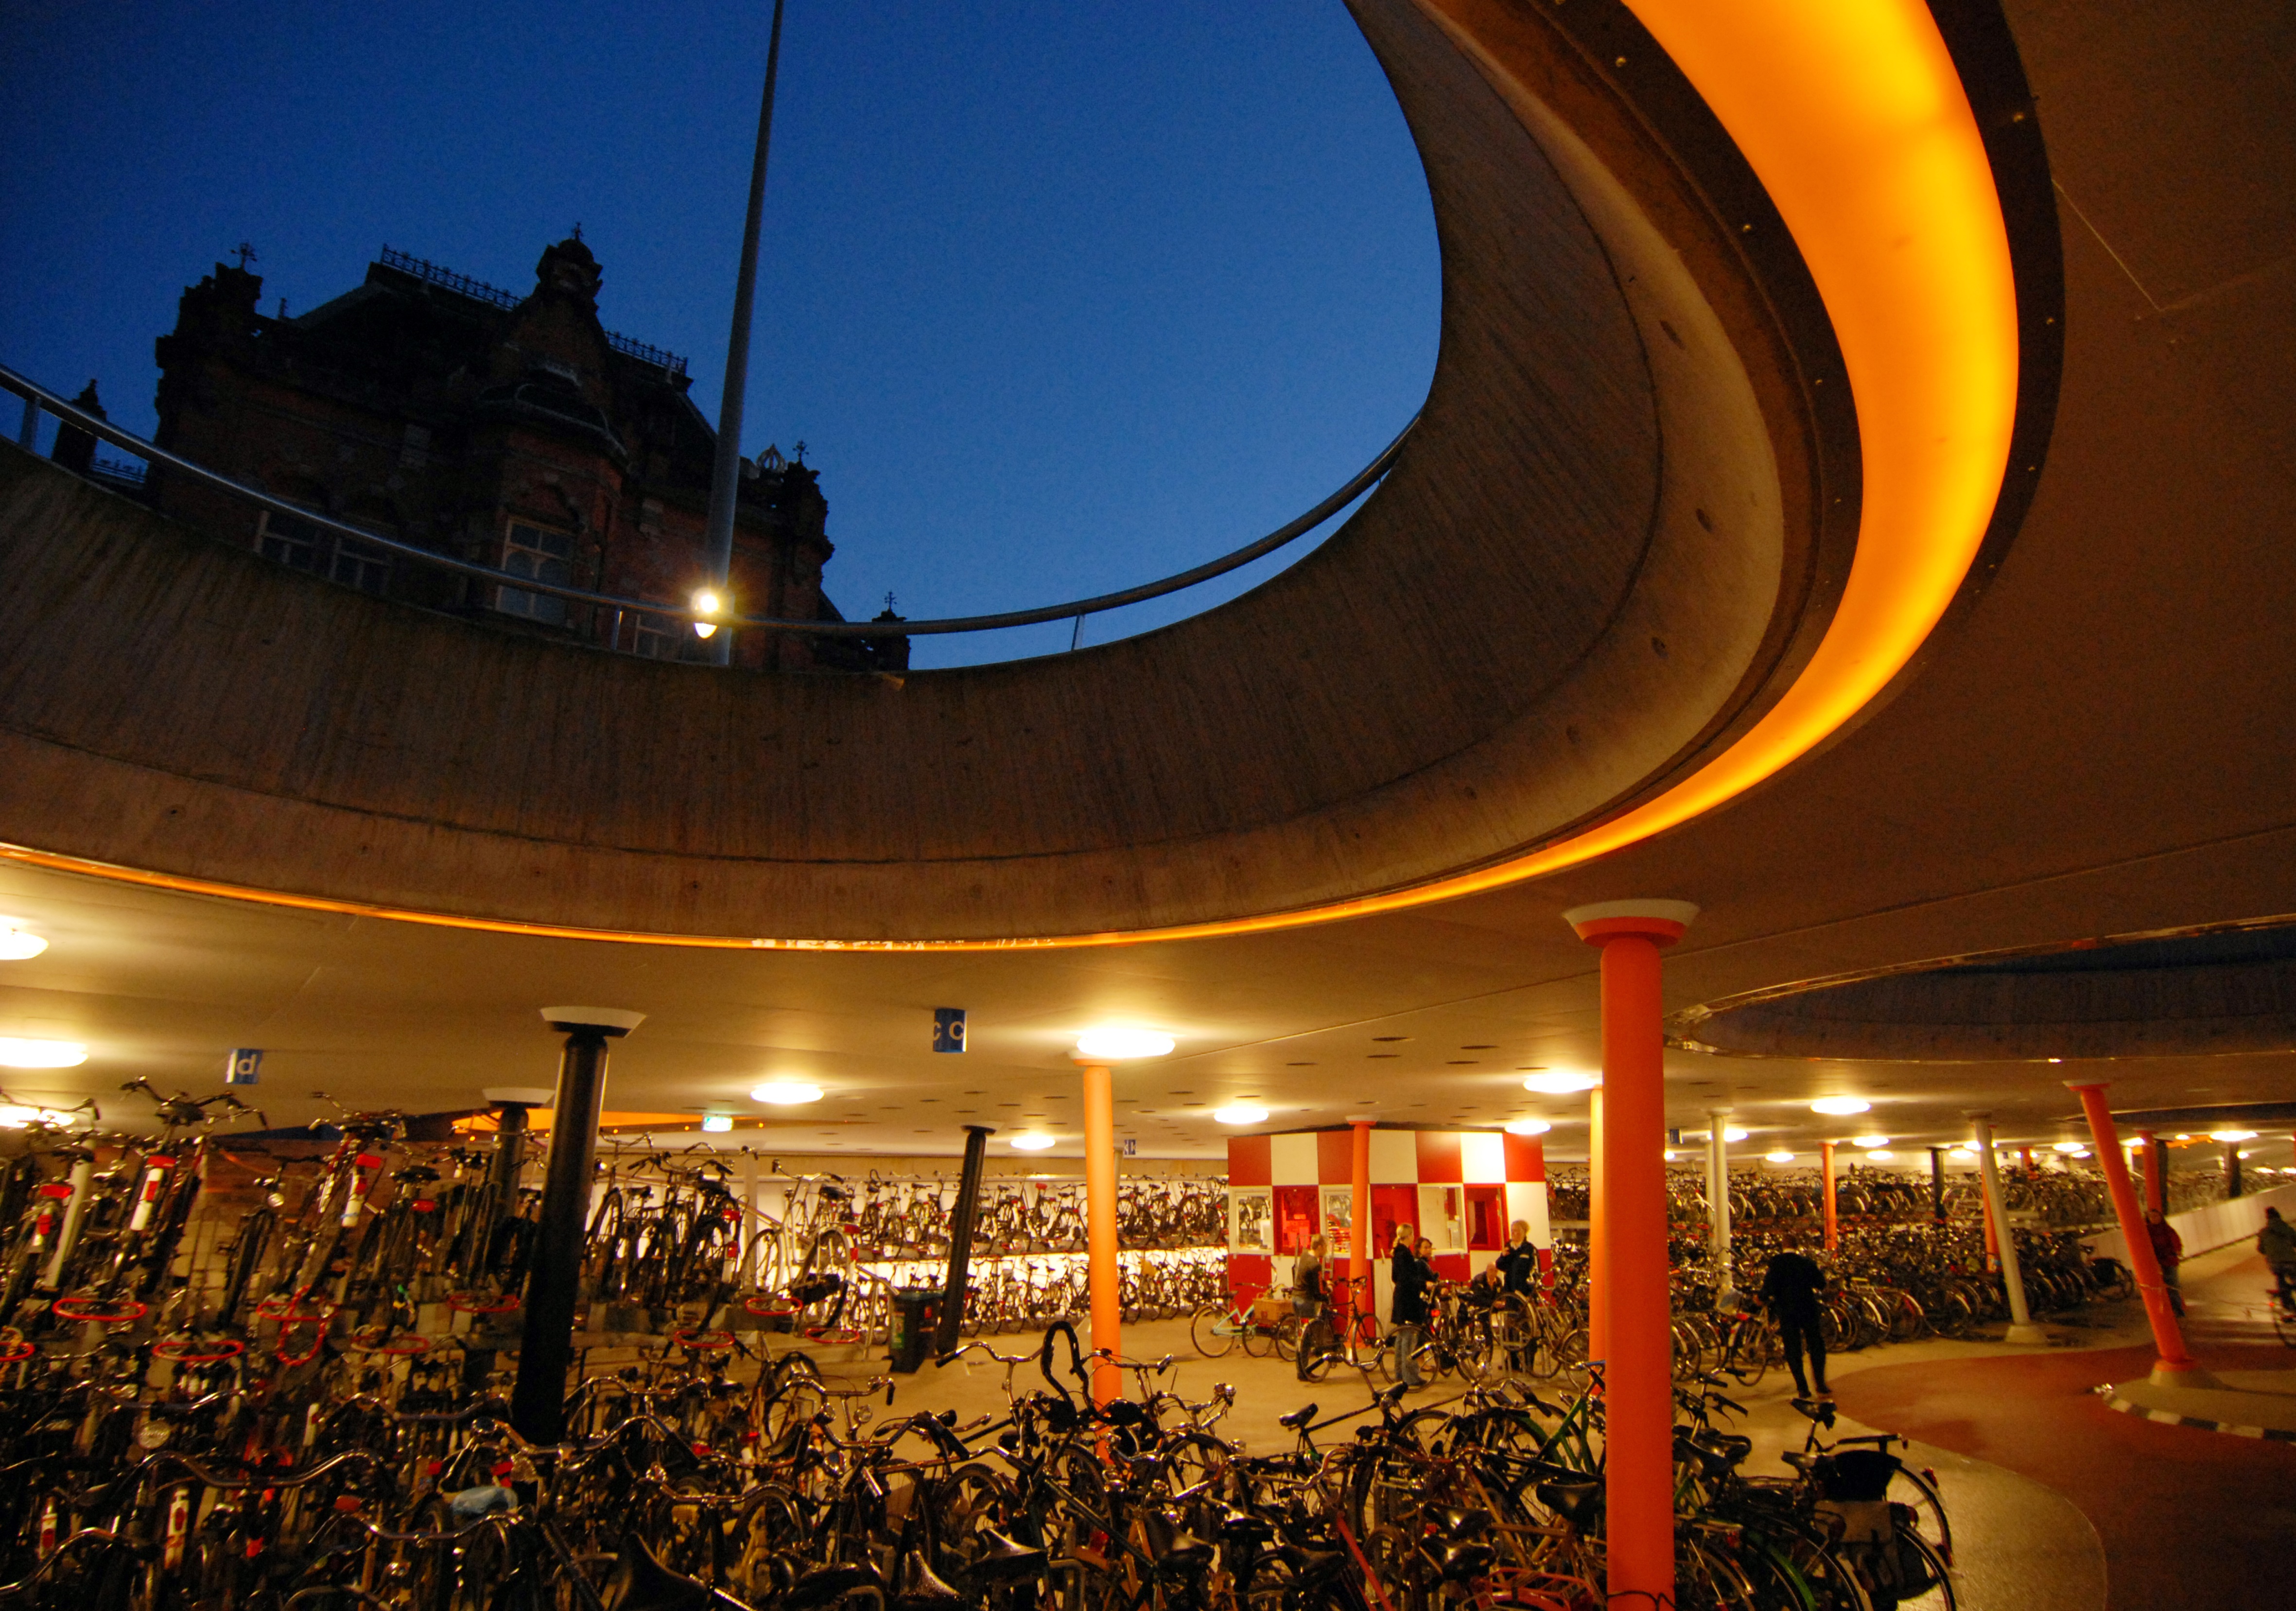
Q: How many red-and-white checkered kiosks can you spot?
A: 1